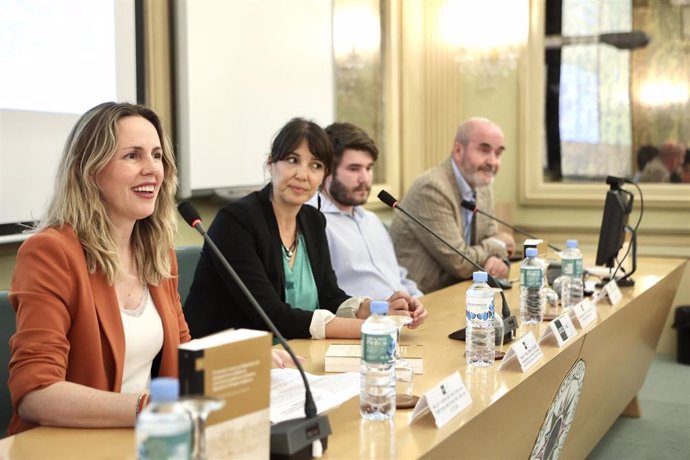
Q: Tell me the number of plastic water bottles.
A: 5